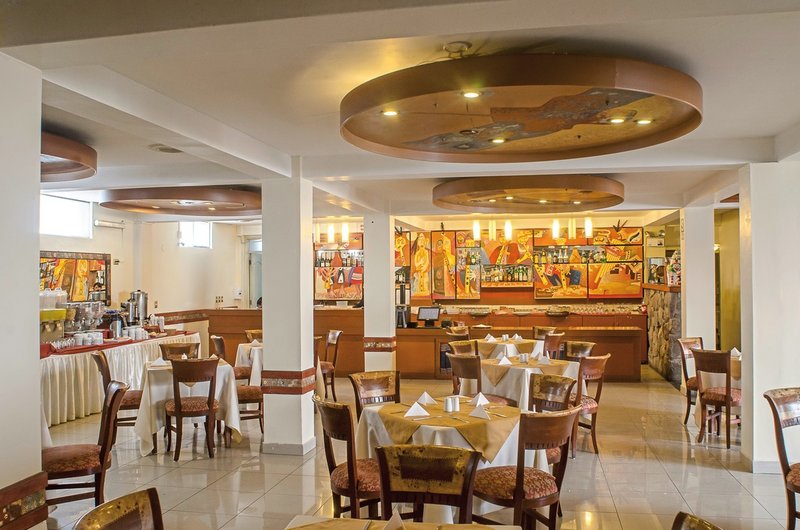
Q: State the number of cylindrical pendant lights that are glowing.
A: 6